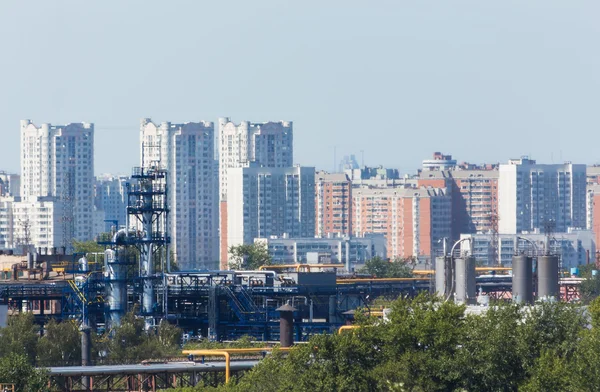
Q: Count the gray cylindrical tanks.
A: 4